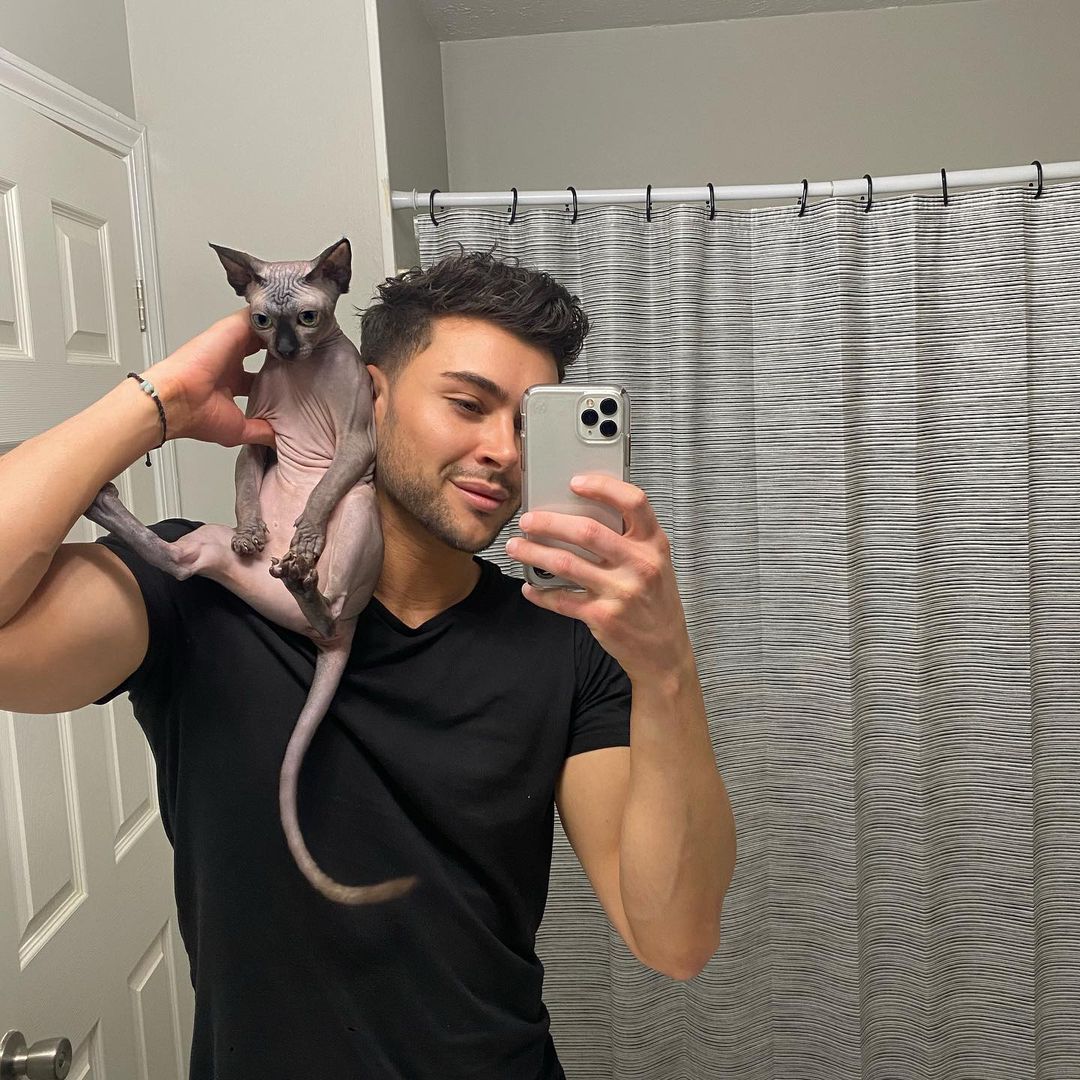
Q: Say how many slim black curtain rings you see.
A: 9